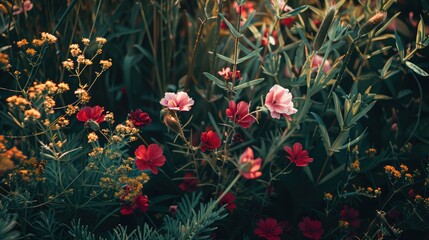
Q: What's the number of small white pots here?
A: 0